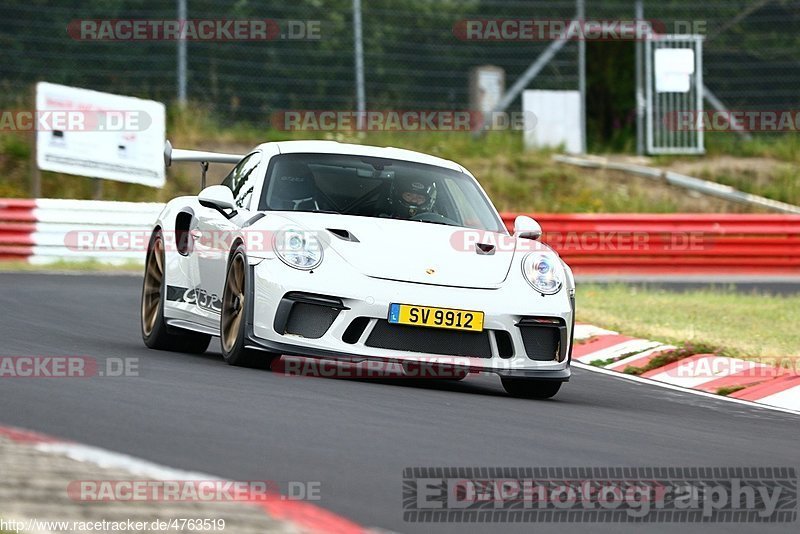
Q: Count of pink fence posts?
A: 0